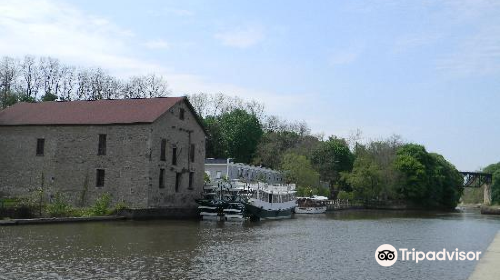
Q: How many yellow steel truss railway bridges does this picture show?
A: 0